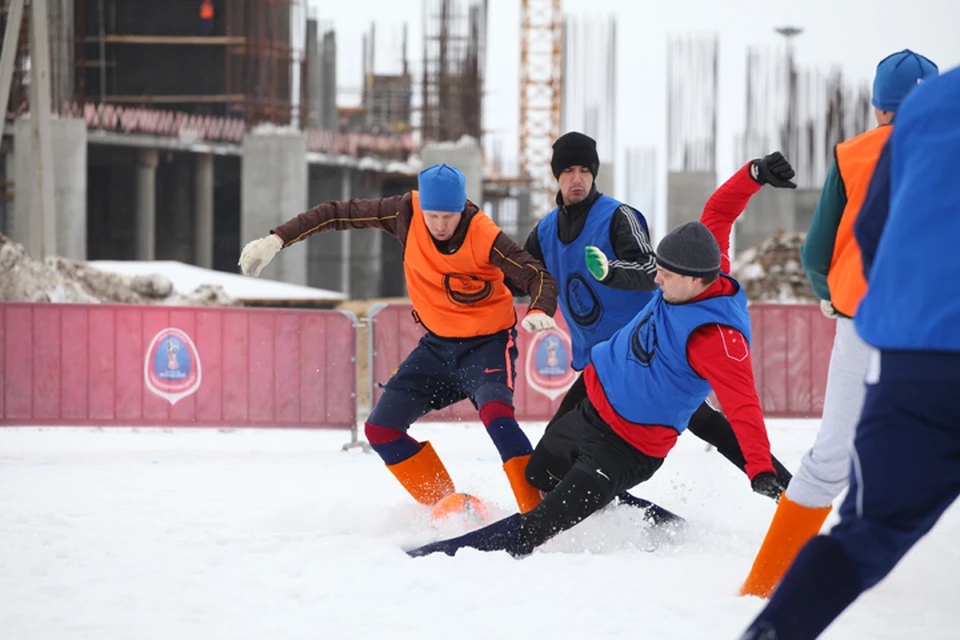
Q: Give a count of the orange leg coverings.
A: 3